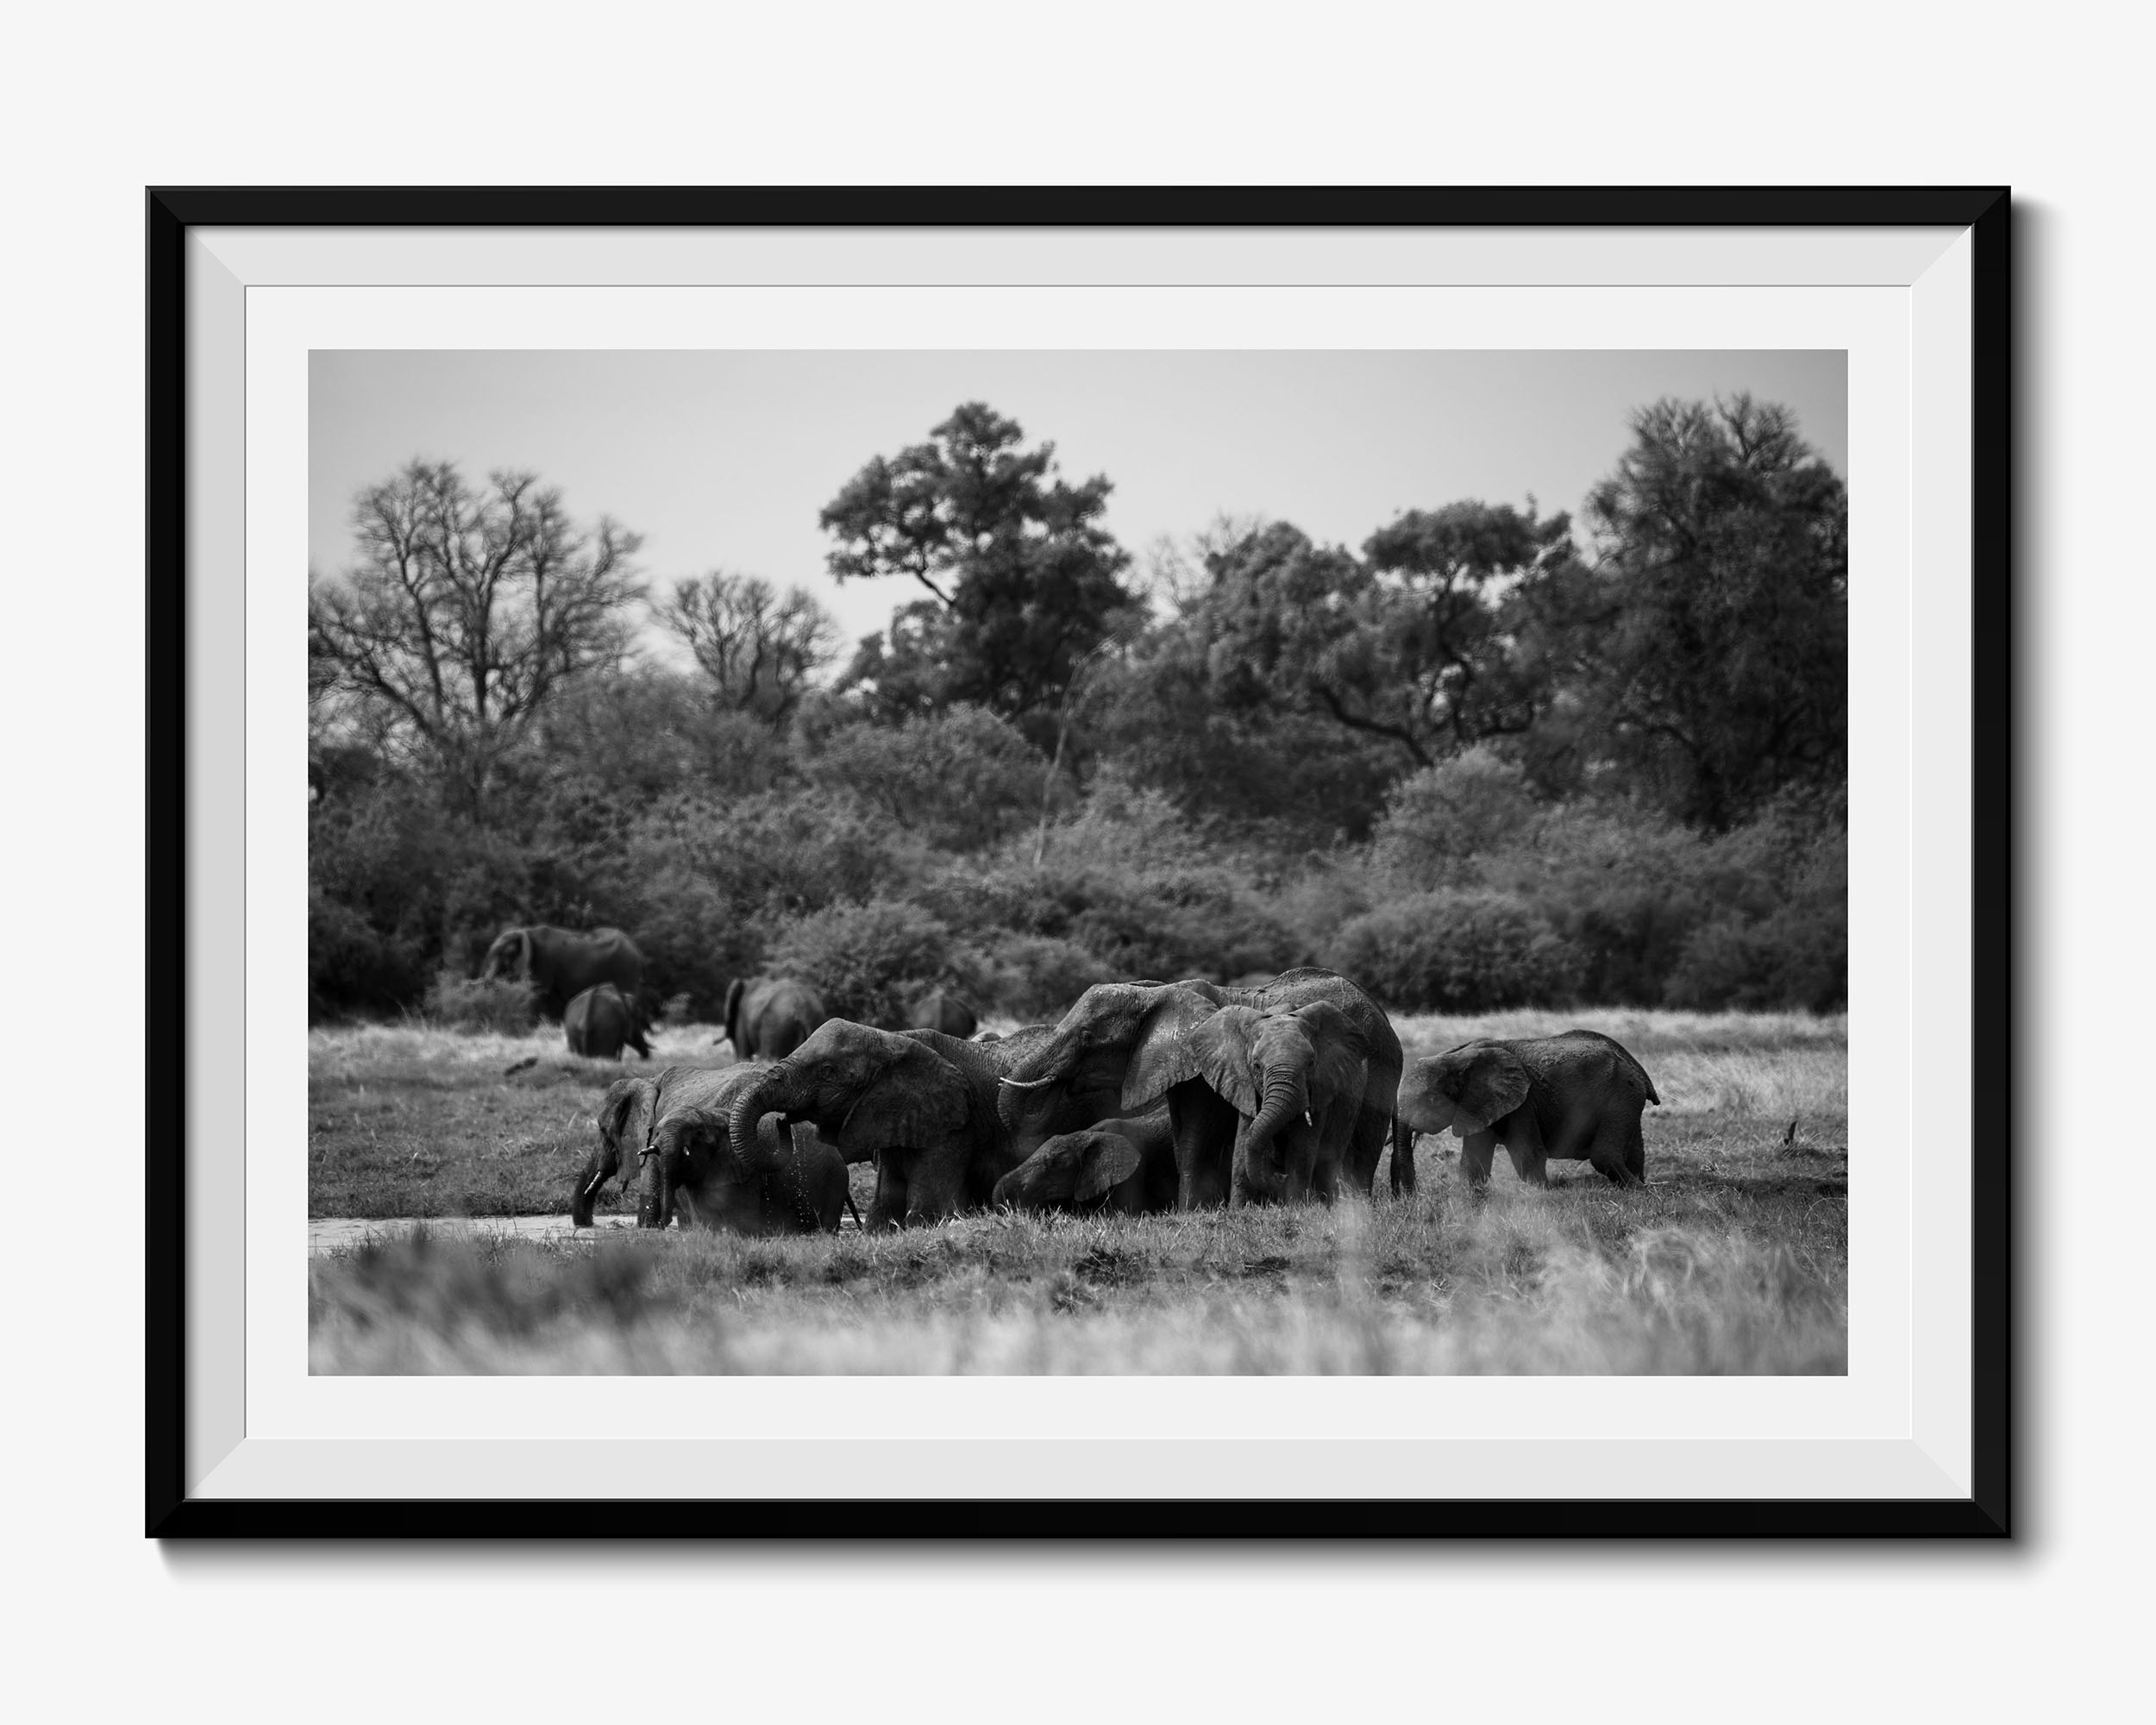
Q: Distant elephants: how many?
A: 4